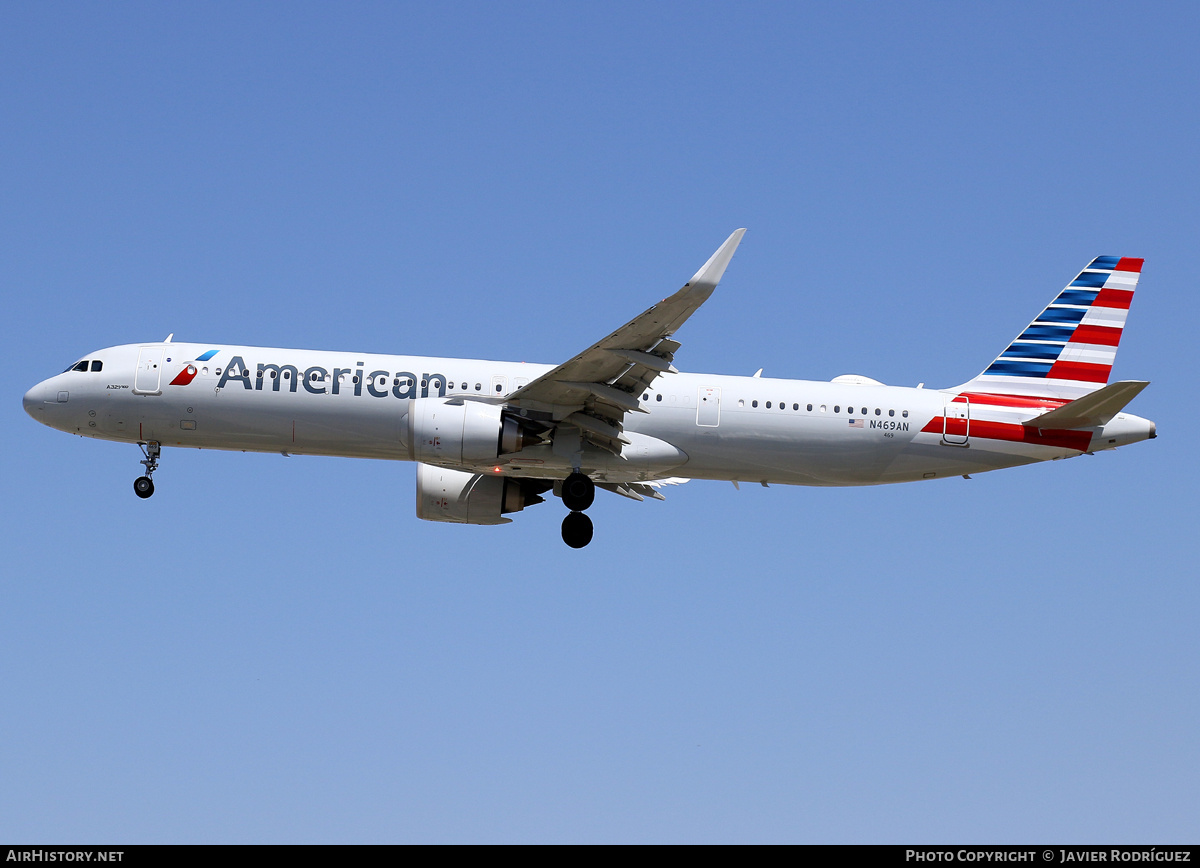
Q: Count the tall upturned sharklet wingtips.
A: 1